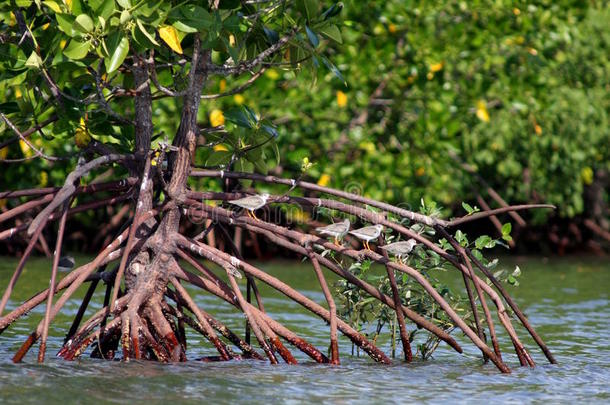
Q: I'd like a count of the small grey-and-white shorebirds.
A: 4